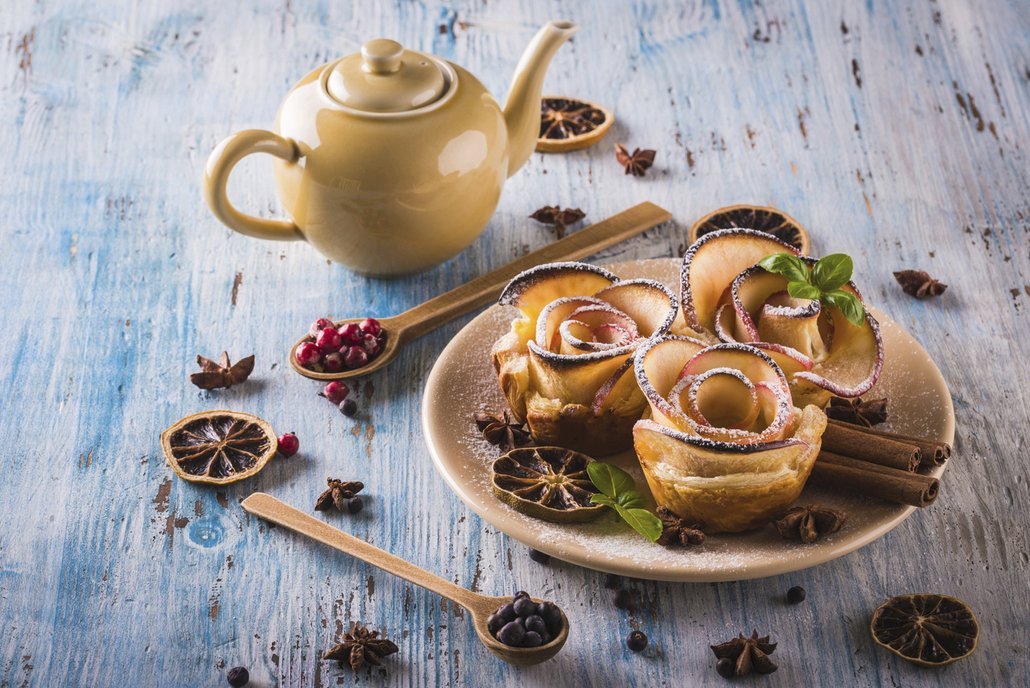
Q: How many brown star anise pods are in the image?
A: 11